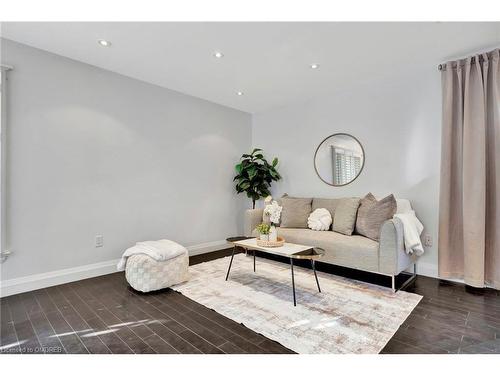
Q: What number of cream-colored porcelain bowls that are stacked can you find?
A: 0